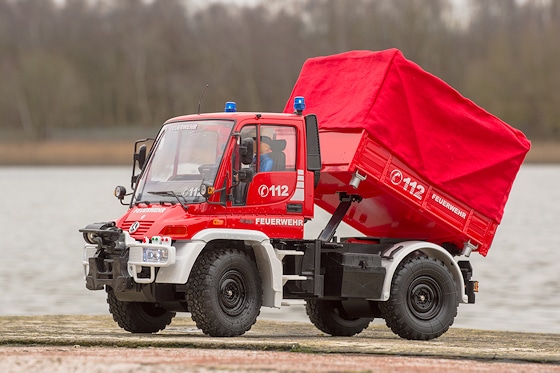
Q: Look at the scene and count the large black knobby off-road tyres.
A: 4